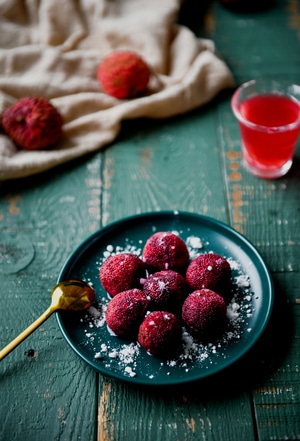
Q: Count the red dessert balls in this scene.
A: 7